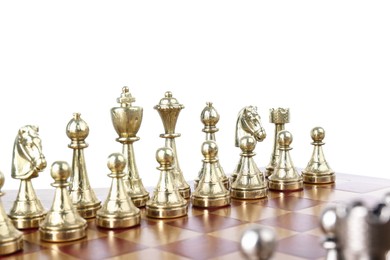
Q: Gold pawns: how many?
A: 8